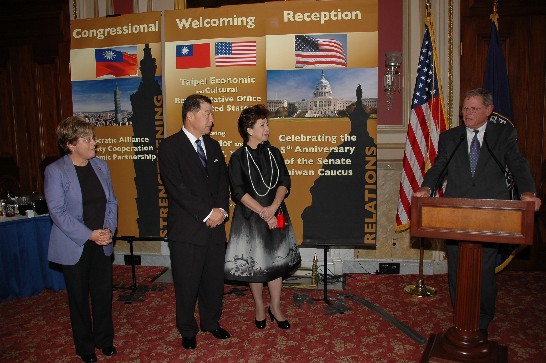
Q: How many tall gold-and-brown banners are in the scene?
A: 3